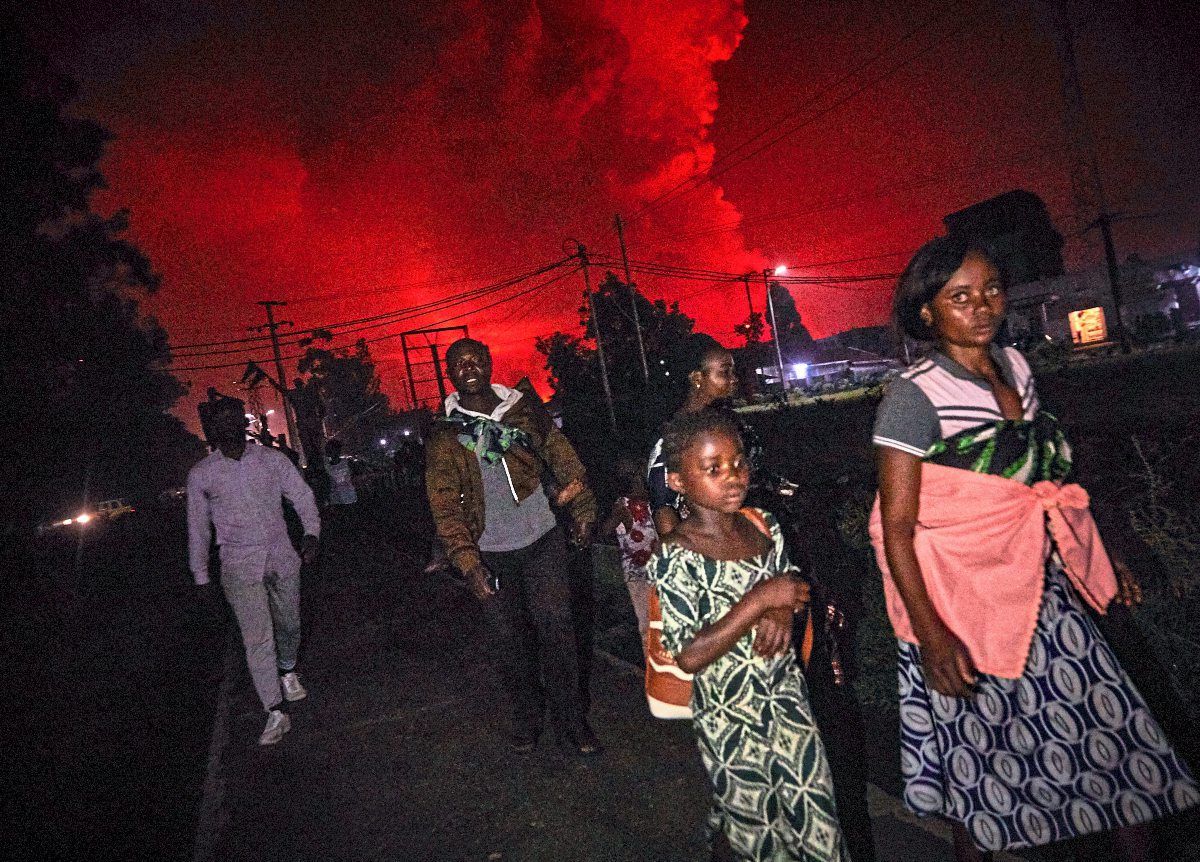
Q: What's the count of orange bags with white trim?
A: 1